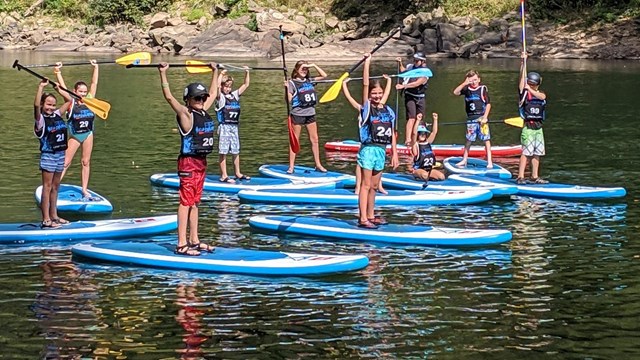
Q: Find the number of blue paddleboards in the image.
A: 10